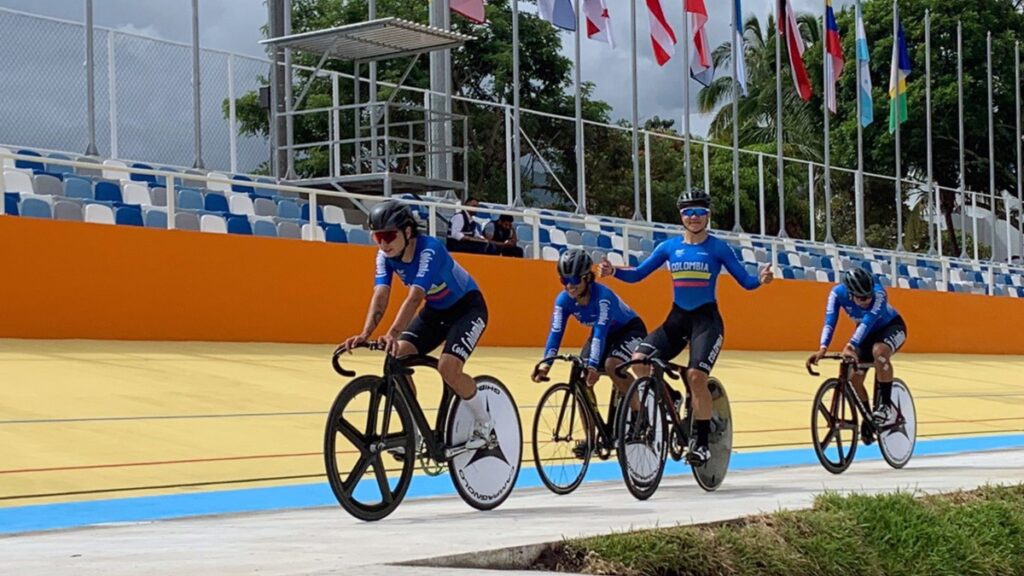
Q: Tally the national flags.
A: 10